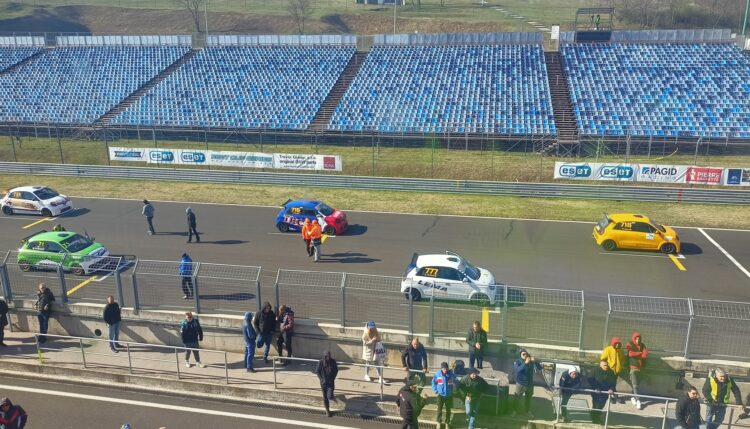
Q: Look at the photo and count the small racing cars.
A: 5